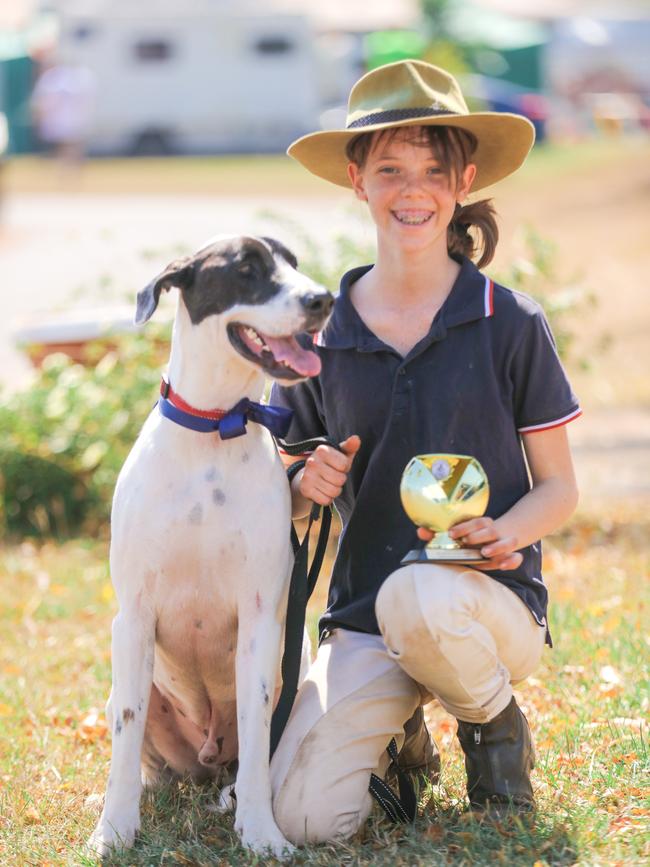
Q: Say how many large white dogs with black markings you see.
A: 1